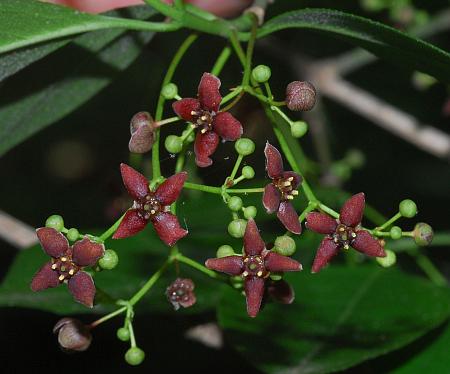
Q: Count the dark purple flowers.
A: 6